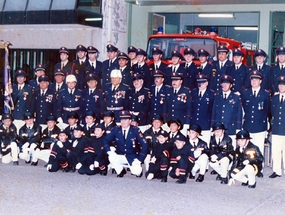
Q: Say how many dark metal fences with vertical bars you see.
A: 1